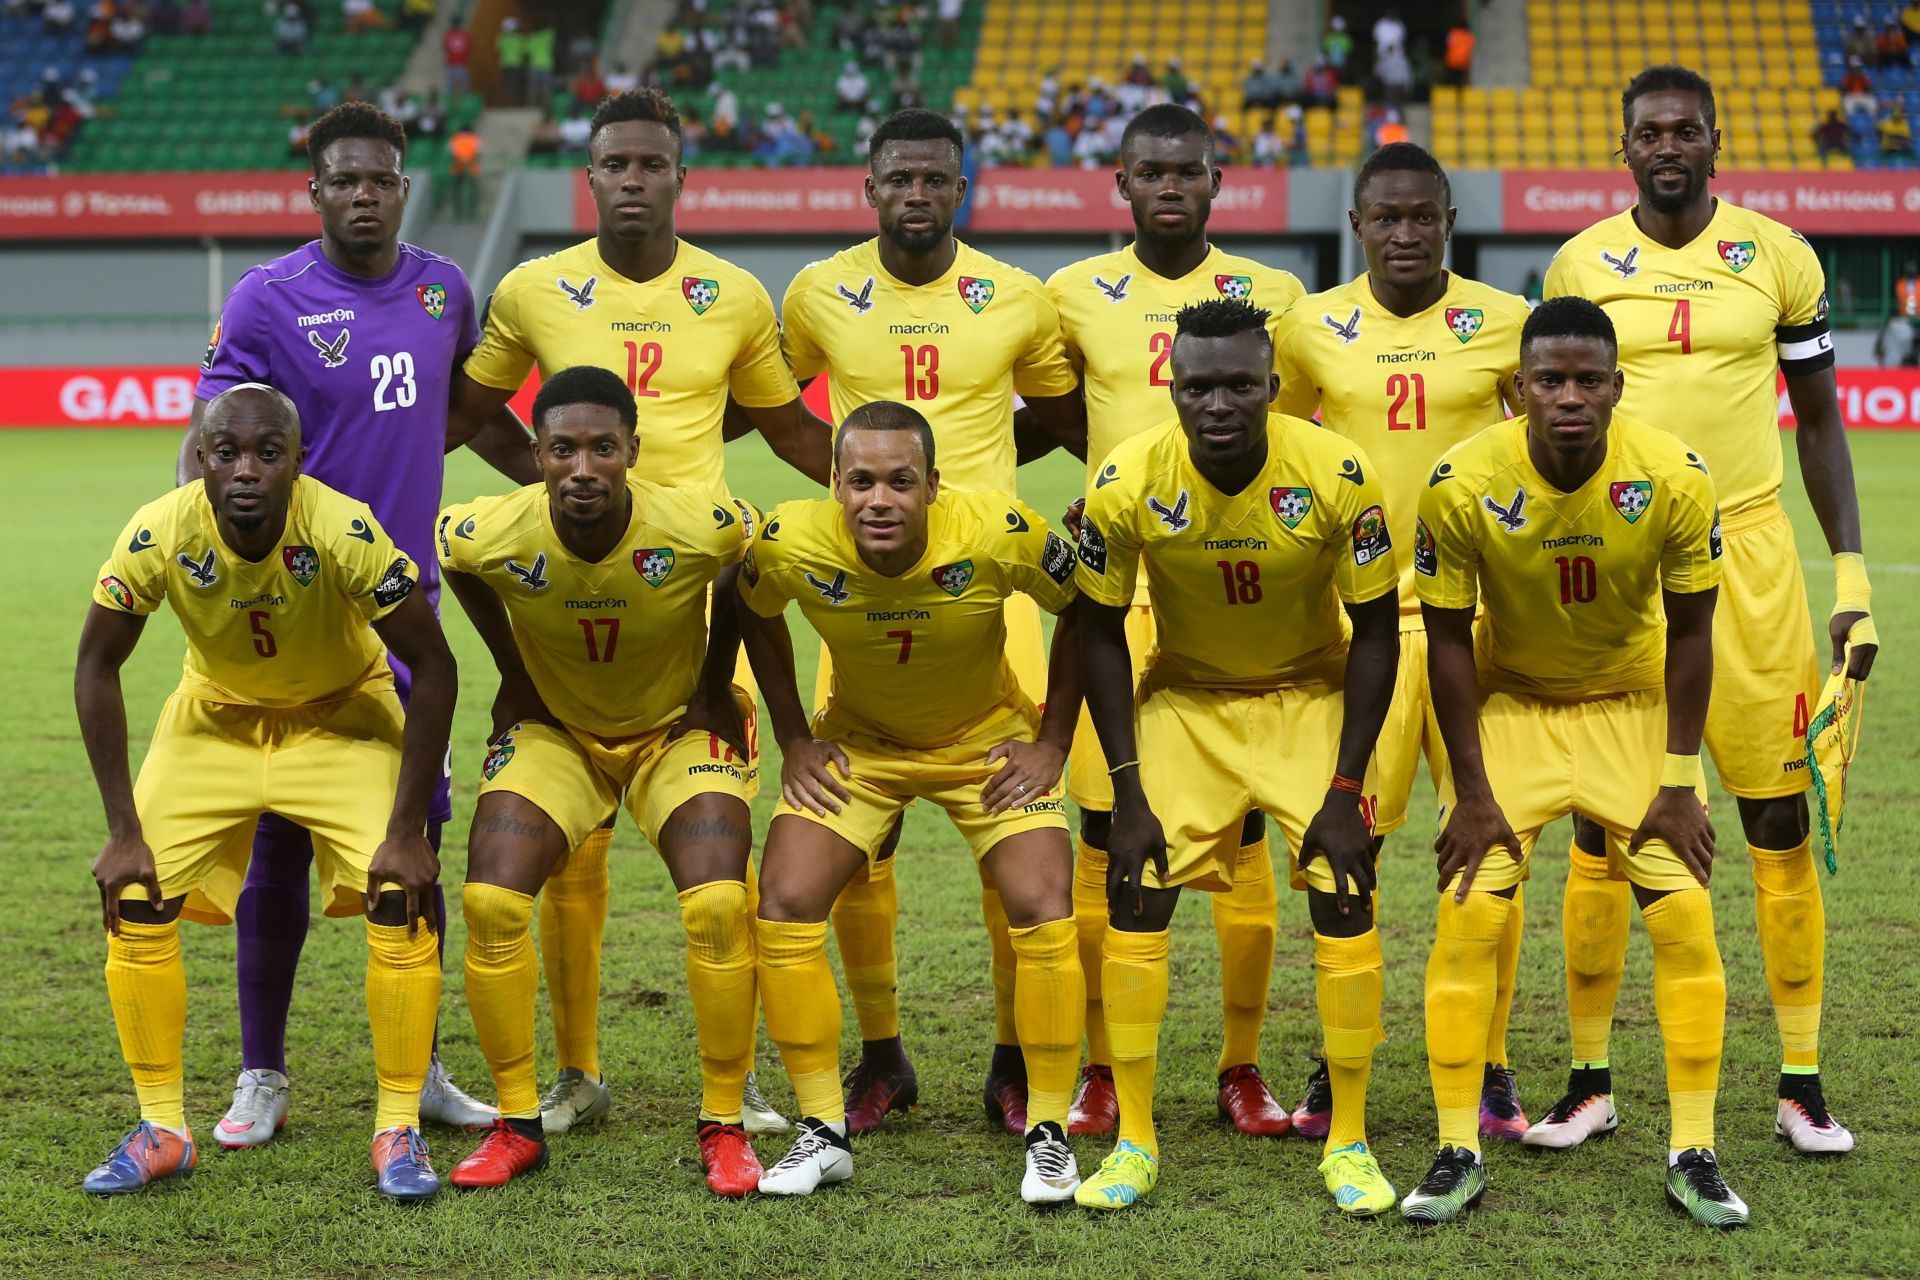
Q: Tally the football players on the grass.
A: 11